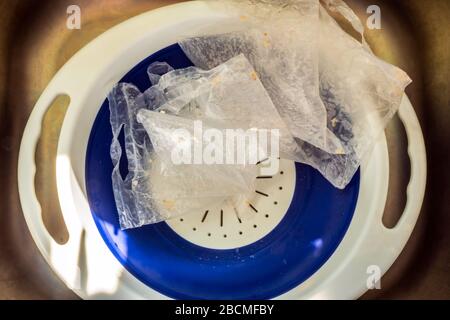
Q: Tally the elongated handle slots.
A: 2